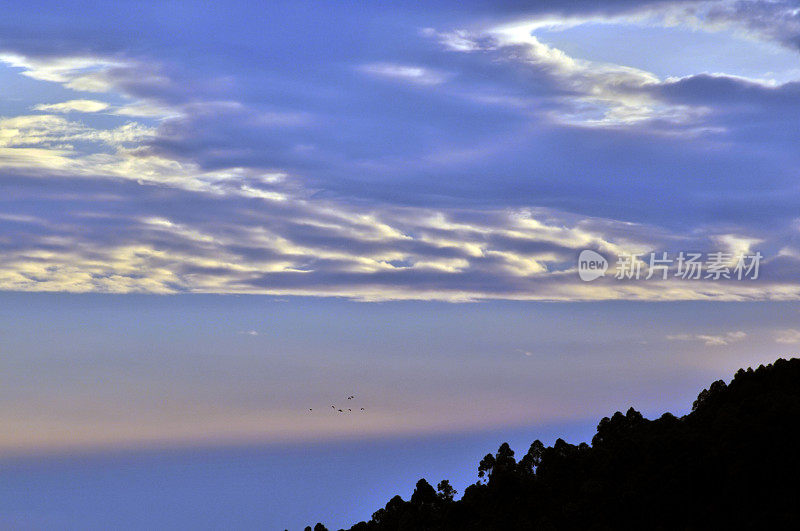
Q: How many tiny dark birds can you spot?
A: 7